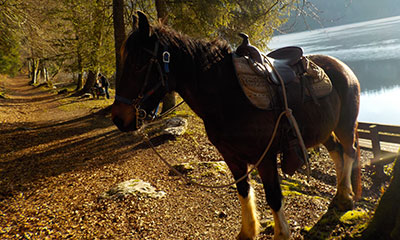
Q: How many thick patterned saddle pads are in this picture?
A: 1